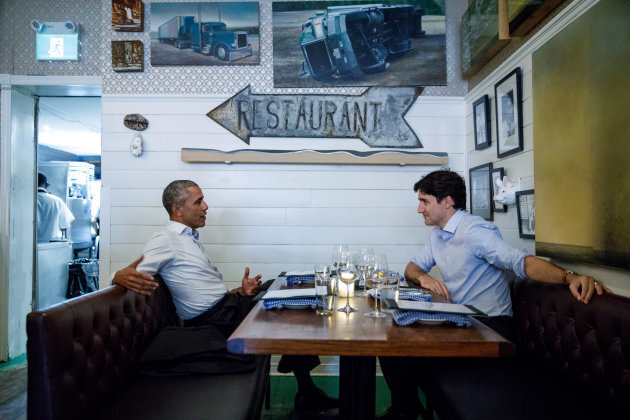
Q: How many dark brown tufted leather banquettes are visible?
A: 2